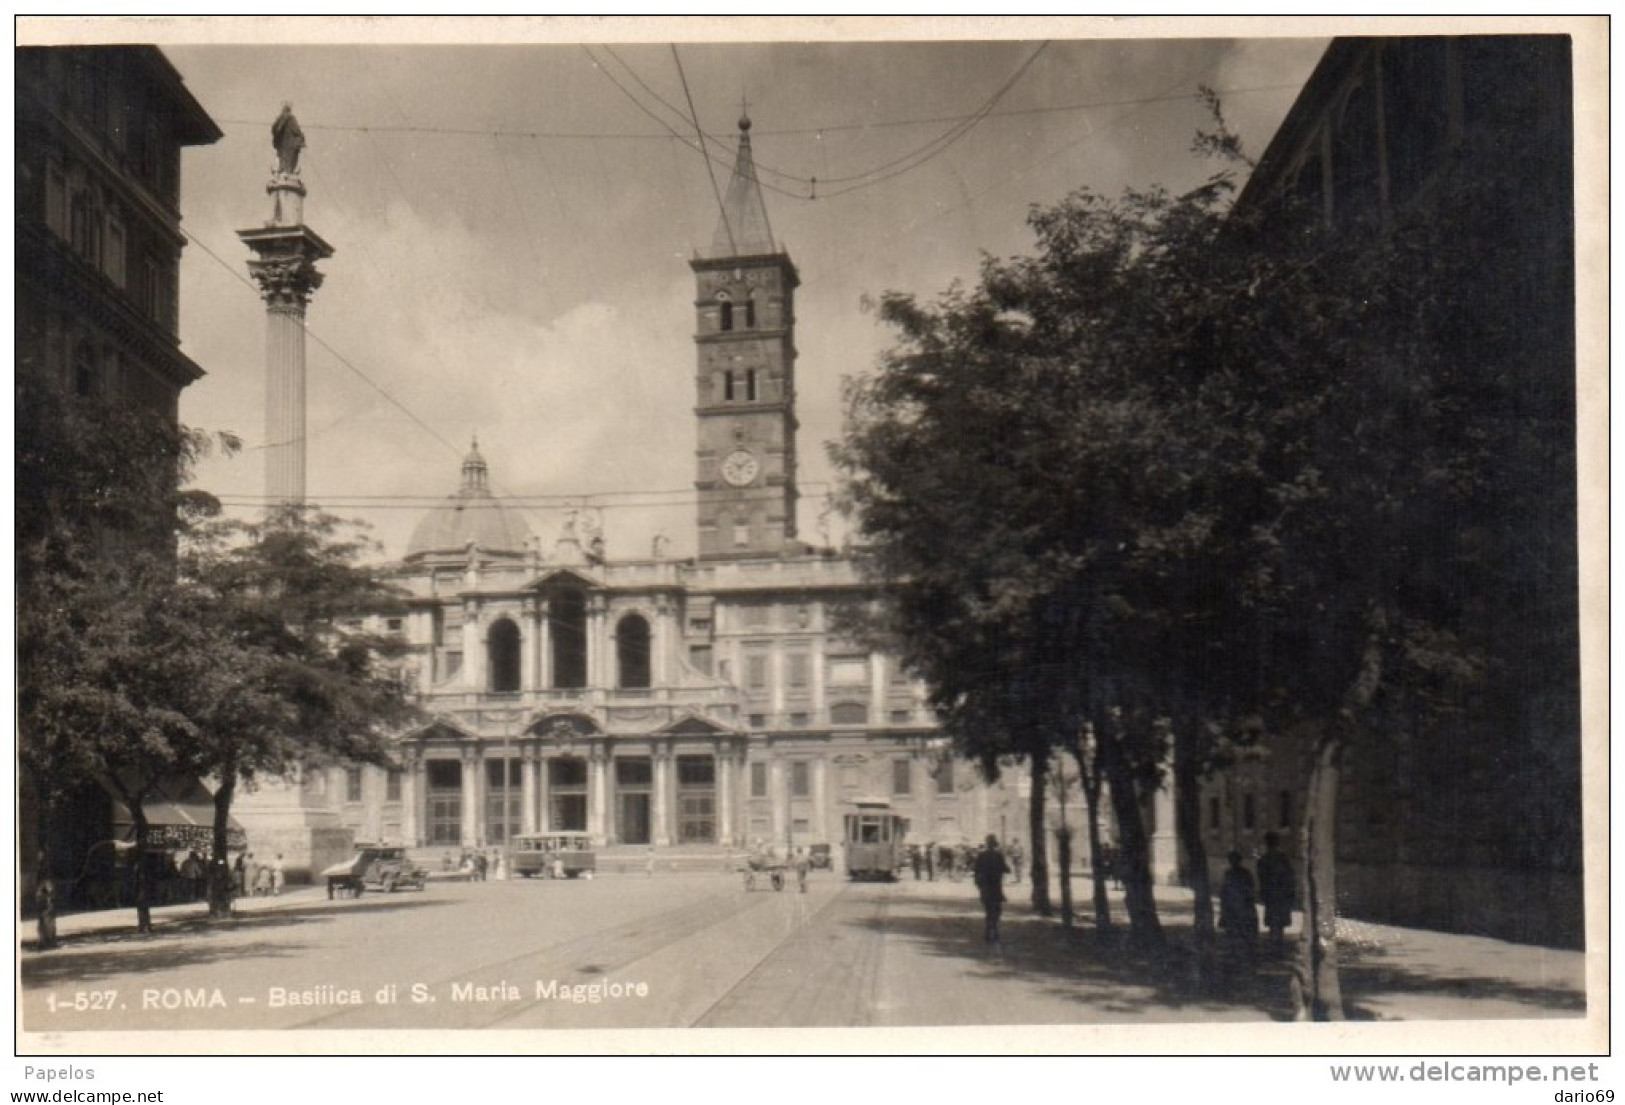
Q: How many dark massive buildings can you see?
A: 2